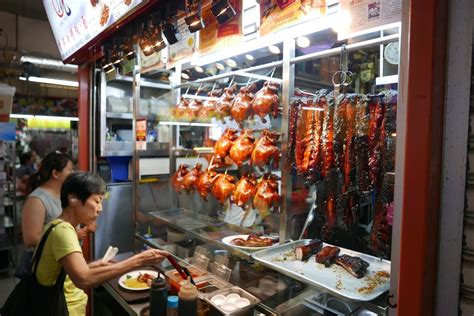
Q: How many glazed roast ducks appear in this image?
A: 15